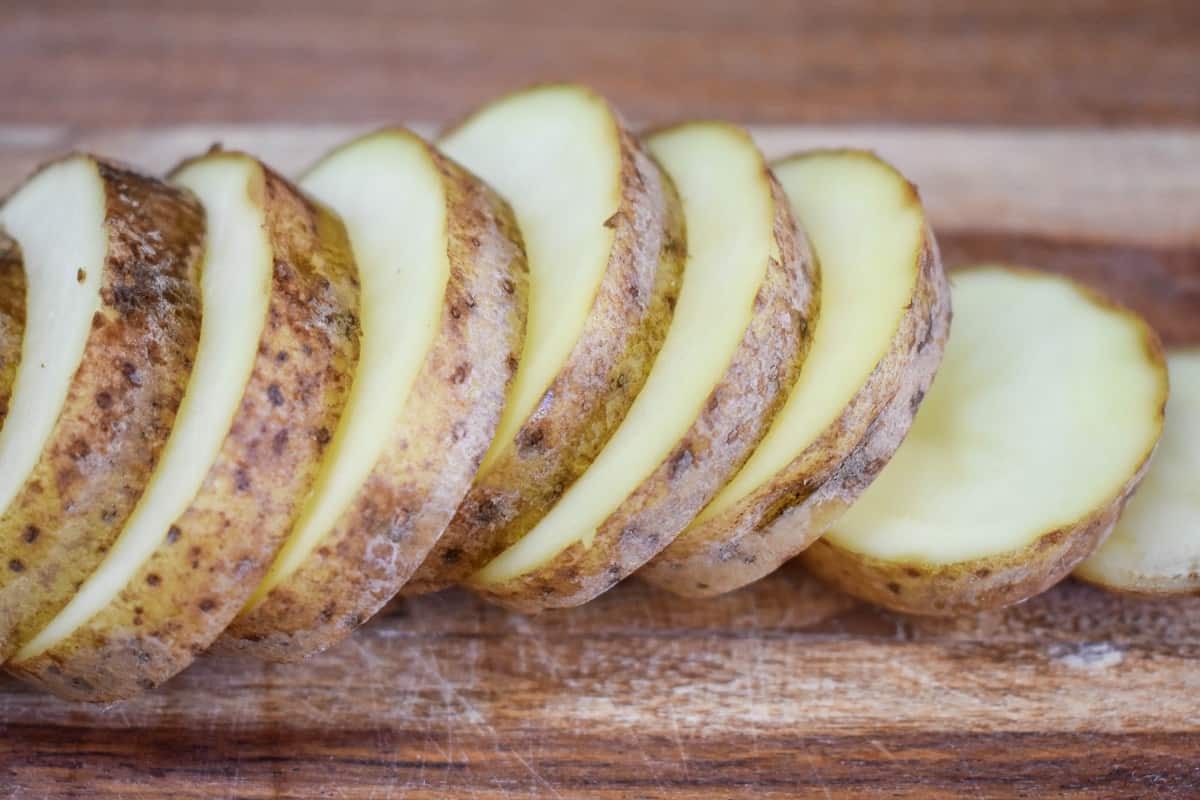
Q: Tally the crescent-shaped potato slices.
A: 6